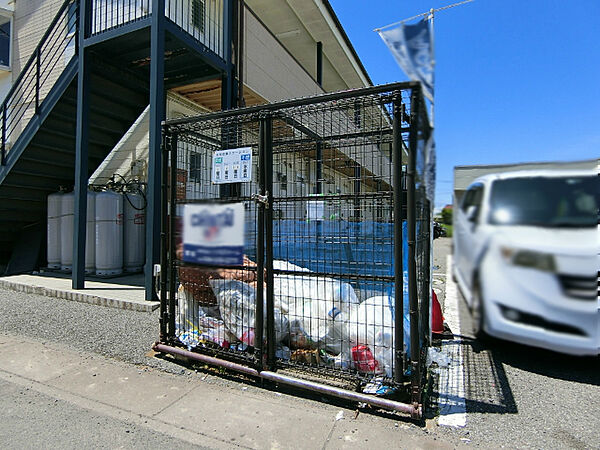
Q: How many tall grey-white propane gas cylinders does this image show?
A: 5